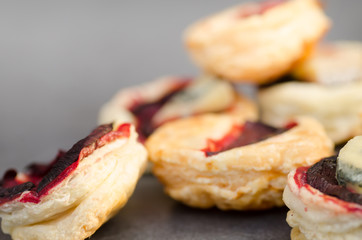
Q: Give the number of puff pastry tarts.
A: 7